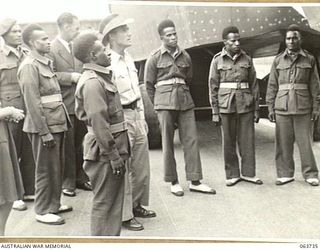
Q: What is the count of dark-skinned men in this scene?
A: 6